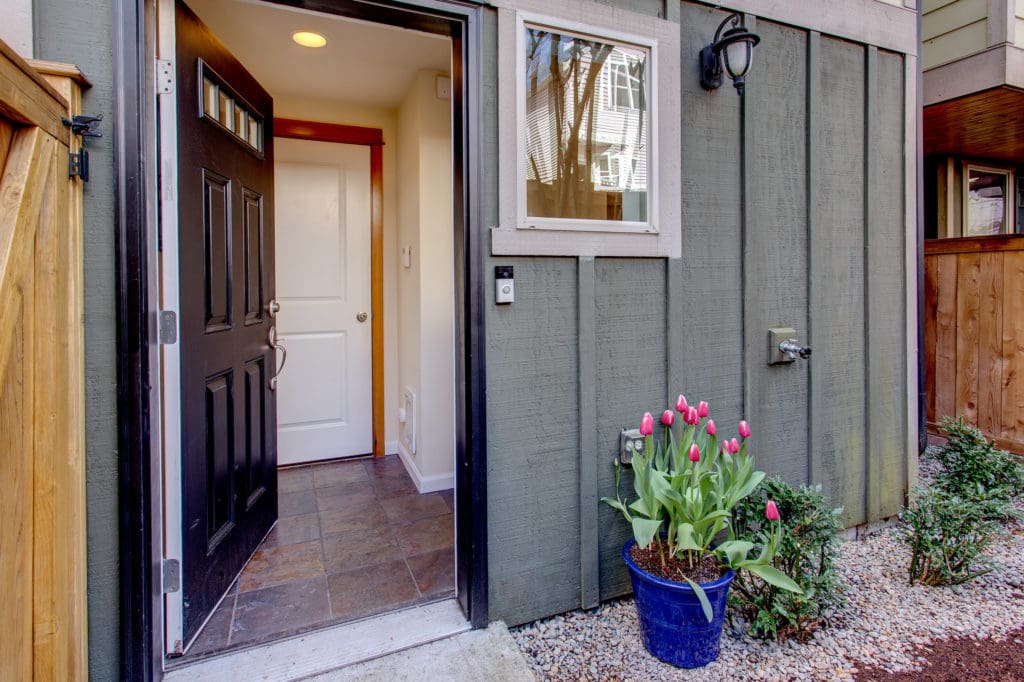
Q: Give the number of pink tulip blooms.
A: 11